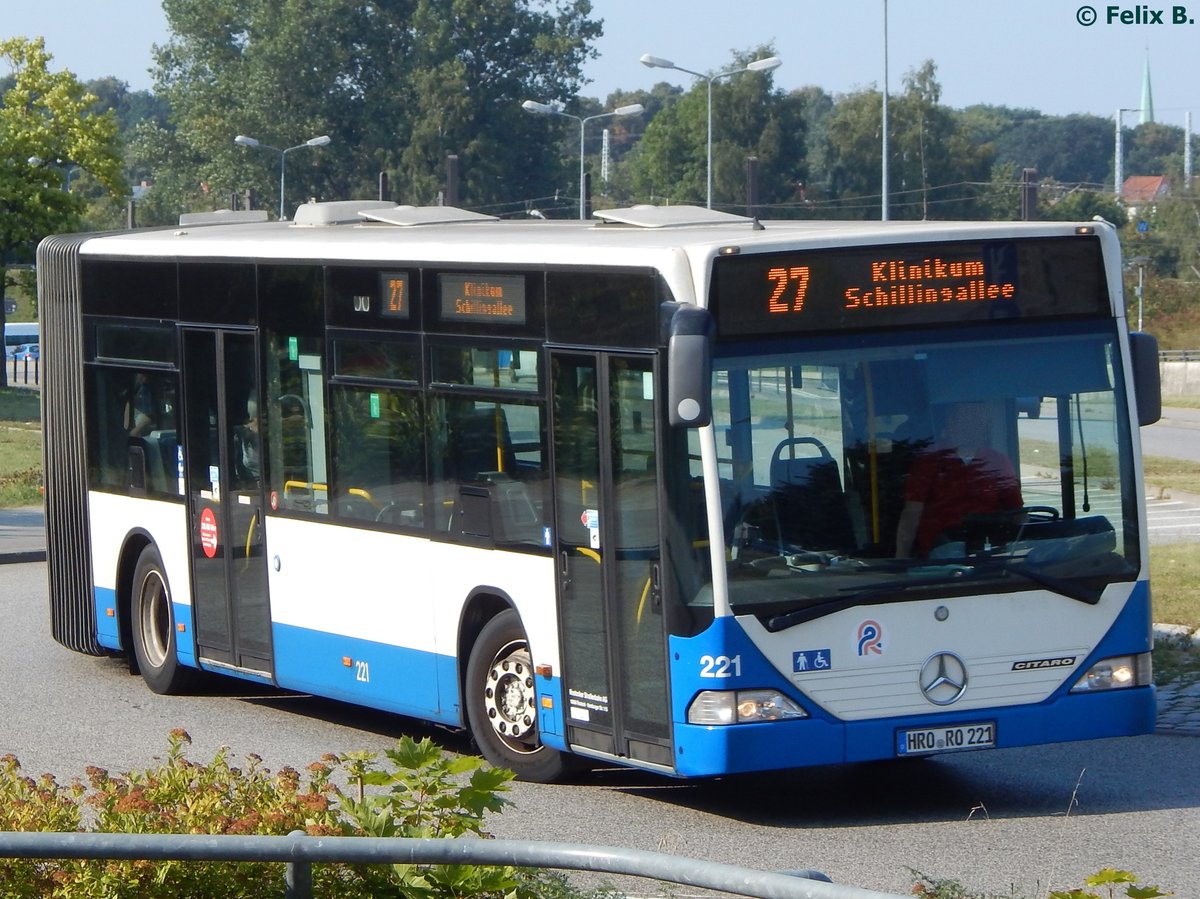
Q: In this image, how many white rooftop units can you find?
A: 4